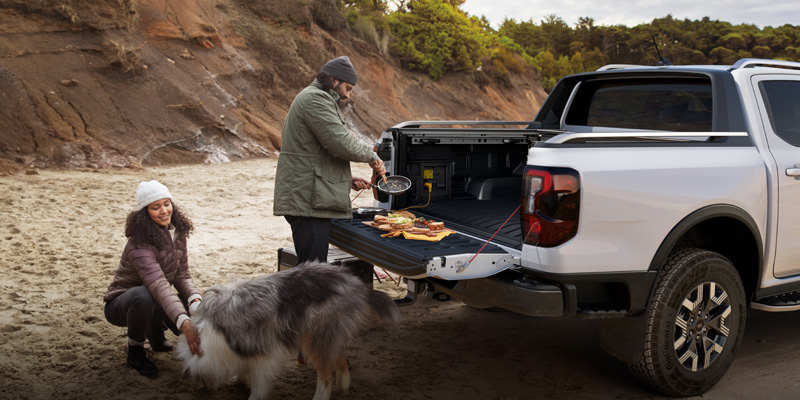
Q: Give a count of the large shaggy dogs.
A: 1